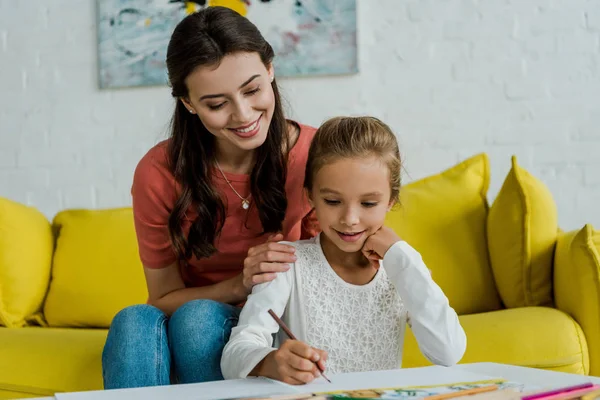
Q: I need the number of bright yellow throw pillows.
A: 4